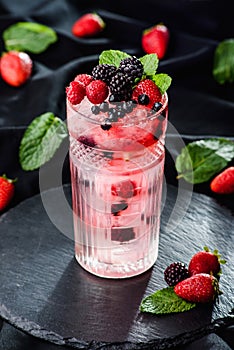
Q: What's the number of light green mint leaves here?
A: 3